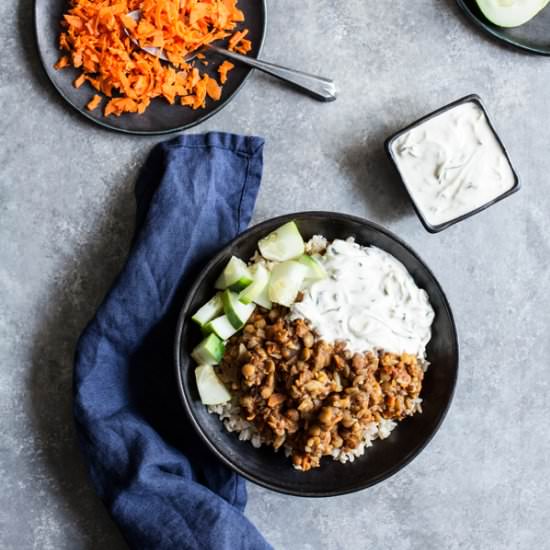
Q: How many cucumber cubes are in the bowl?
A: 10